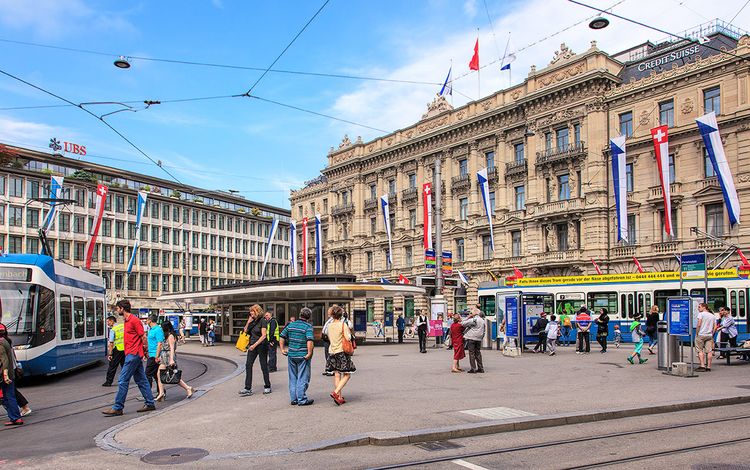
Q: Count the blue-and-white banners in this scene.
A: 9